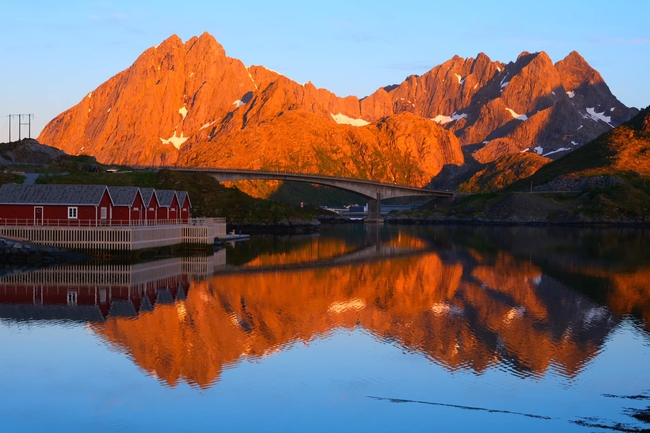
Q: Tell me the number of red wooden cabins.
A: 5